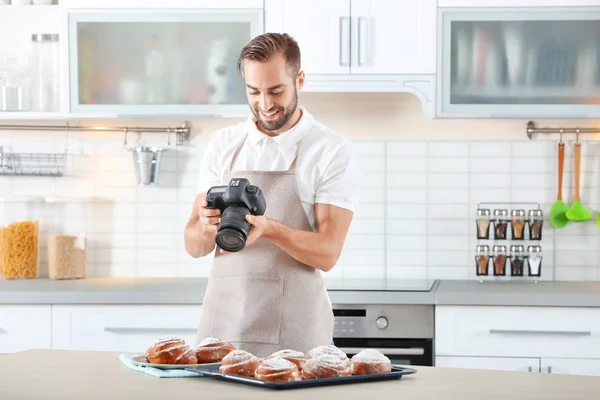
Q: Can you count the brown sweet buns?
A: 8